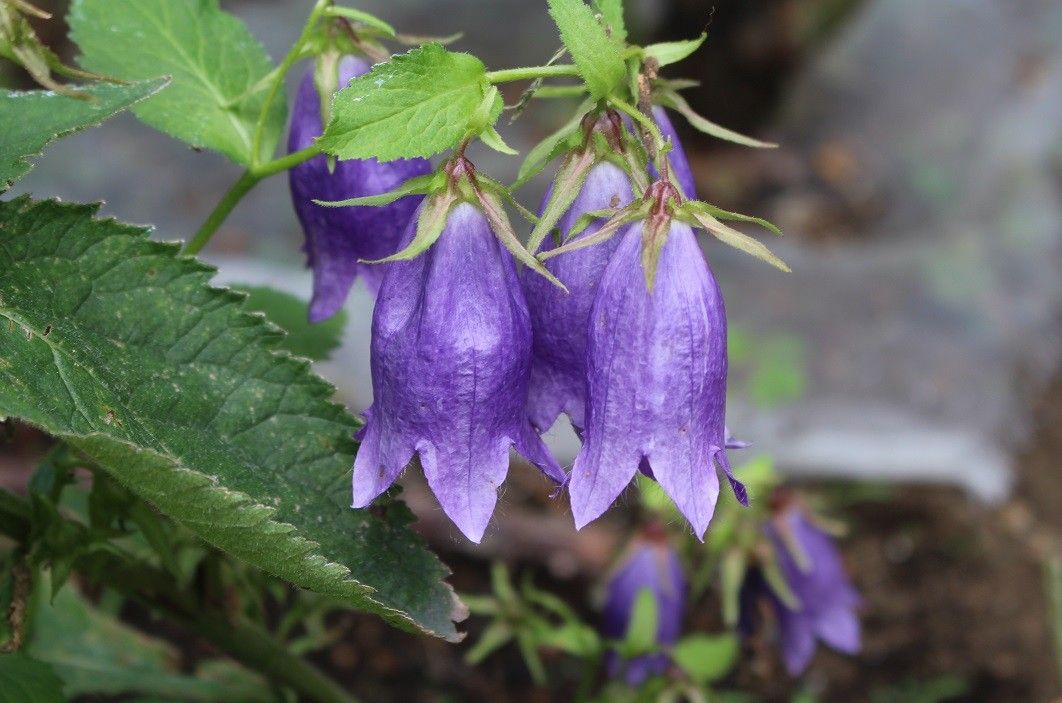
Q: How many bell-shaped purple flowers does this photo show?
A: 7